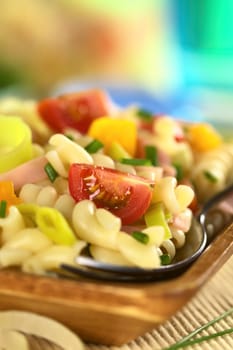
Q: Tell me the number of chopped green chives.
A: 11